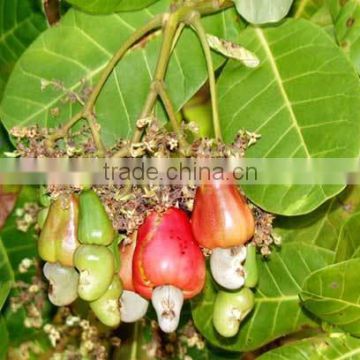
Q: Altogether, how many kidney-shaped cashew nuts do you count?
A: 7